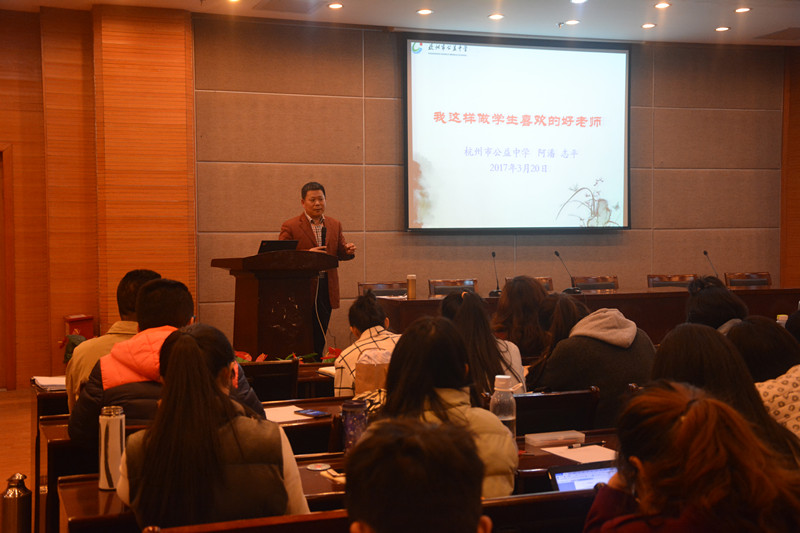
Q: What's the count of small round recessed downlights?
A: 10